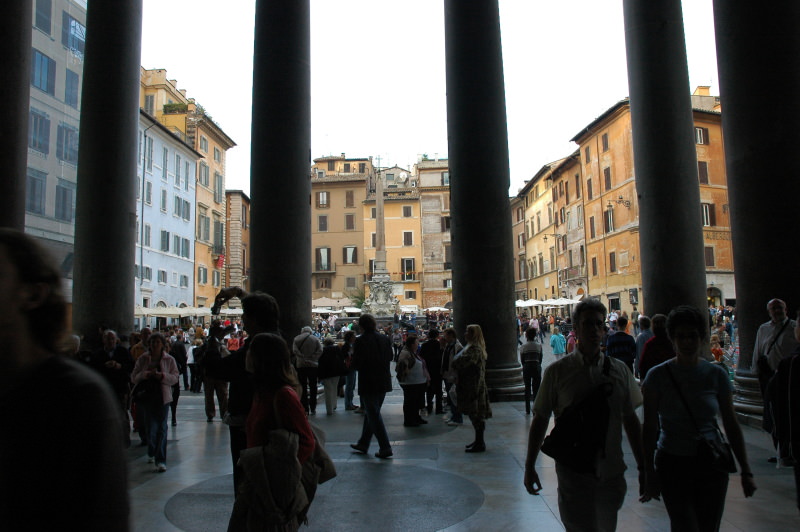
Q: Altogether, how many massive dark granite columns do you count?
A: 6